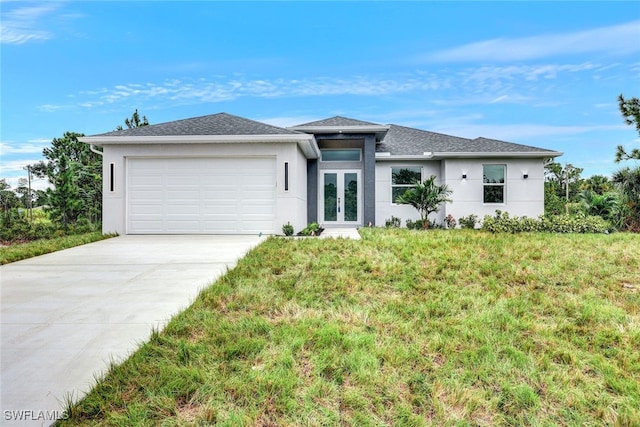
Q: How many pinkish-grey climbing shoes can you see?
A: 0